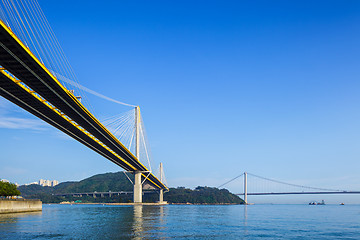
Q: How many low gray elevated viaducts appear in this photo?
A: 1